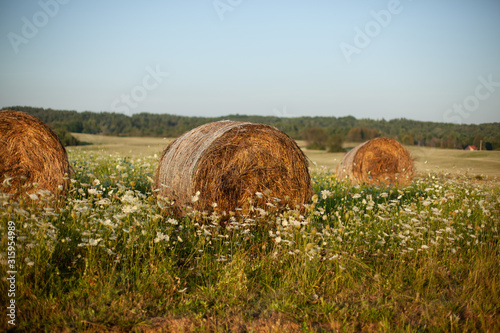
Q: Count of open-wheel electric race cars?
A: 0